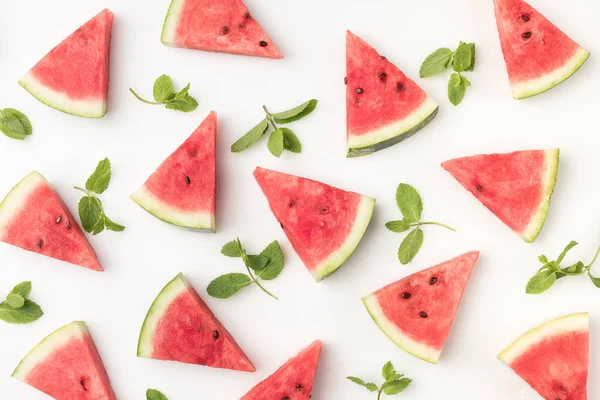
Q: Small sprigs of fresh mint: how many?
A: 11